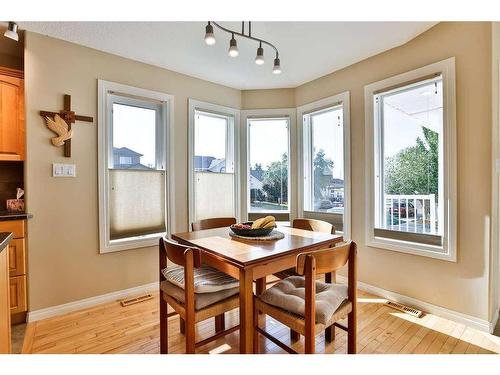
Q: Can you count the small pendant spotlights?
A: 4